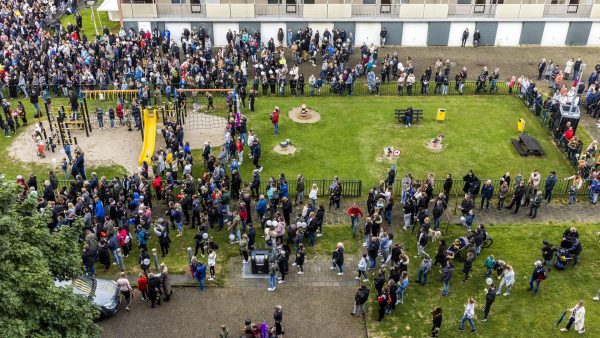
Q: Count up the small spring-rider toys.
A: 4